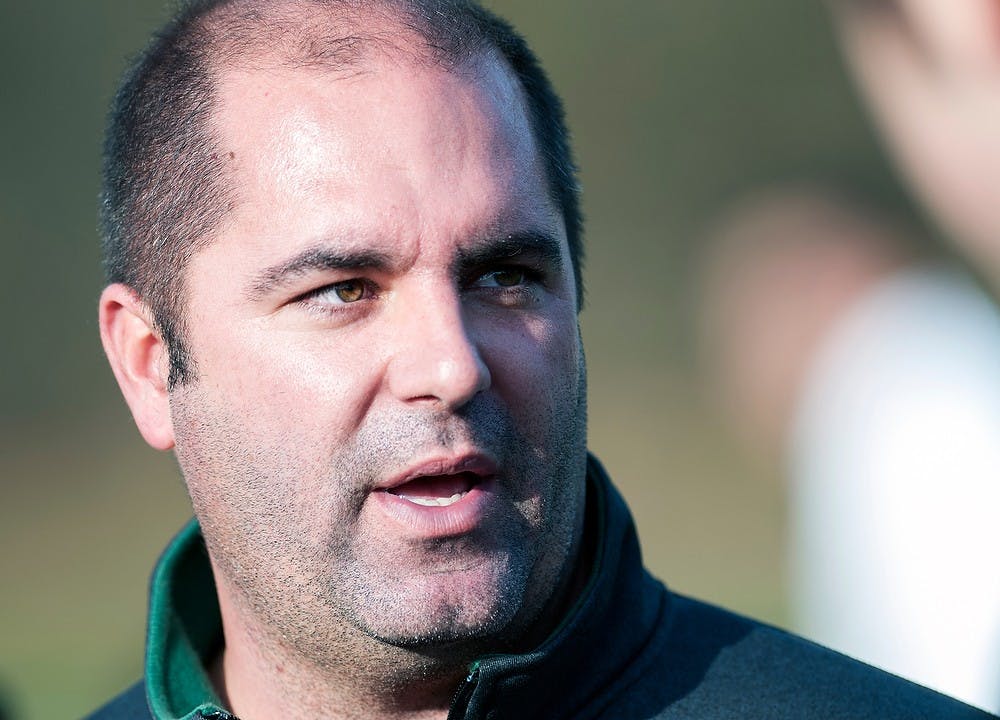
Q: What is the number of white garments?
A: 1